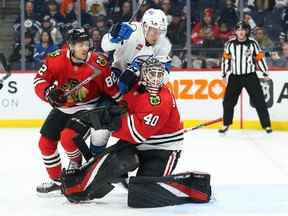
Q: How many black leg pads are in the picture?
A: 2